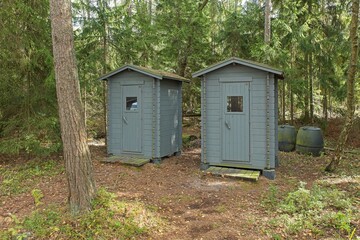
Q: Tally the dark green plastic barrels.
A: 2